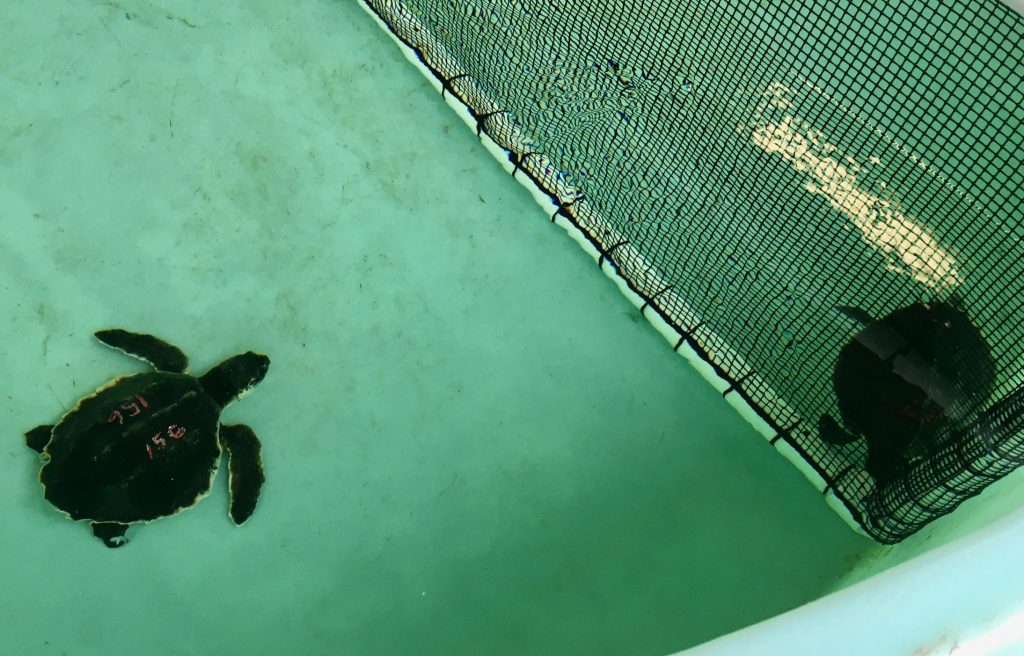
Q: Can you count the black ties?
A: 10